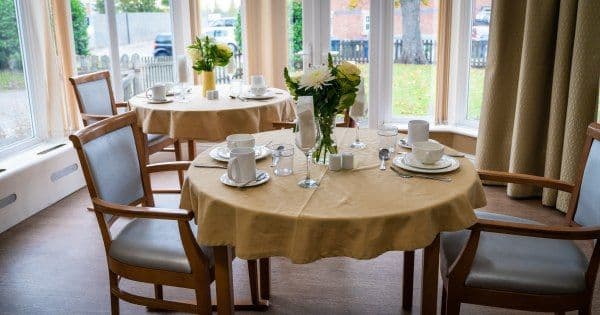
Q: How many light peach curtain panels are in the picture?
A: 4